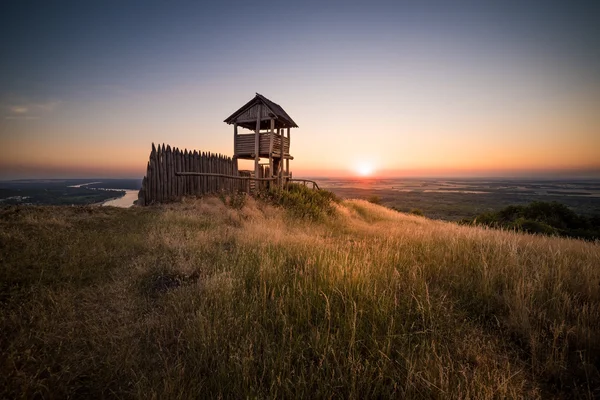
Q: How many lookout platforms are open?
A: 1